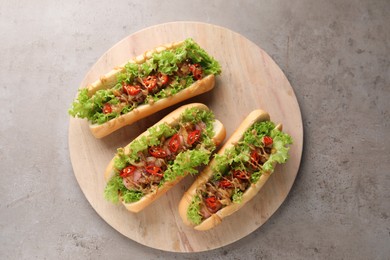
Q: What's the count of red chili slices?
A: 15